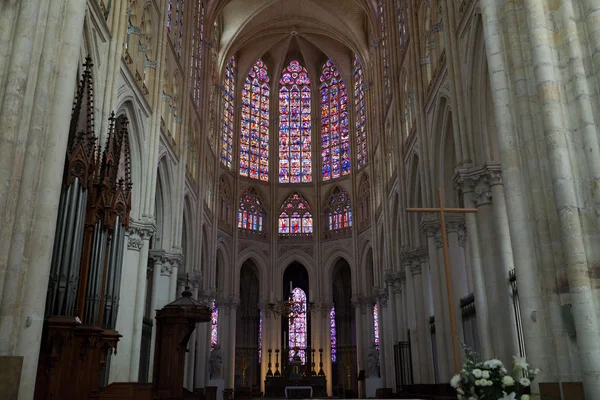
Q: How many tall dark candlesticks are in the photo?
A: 4